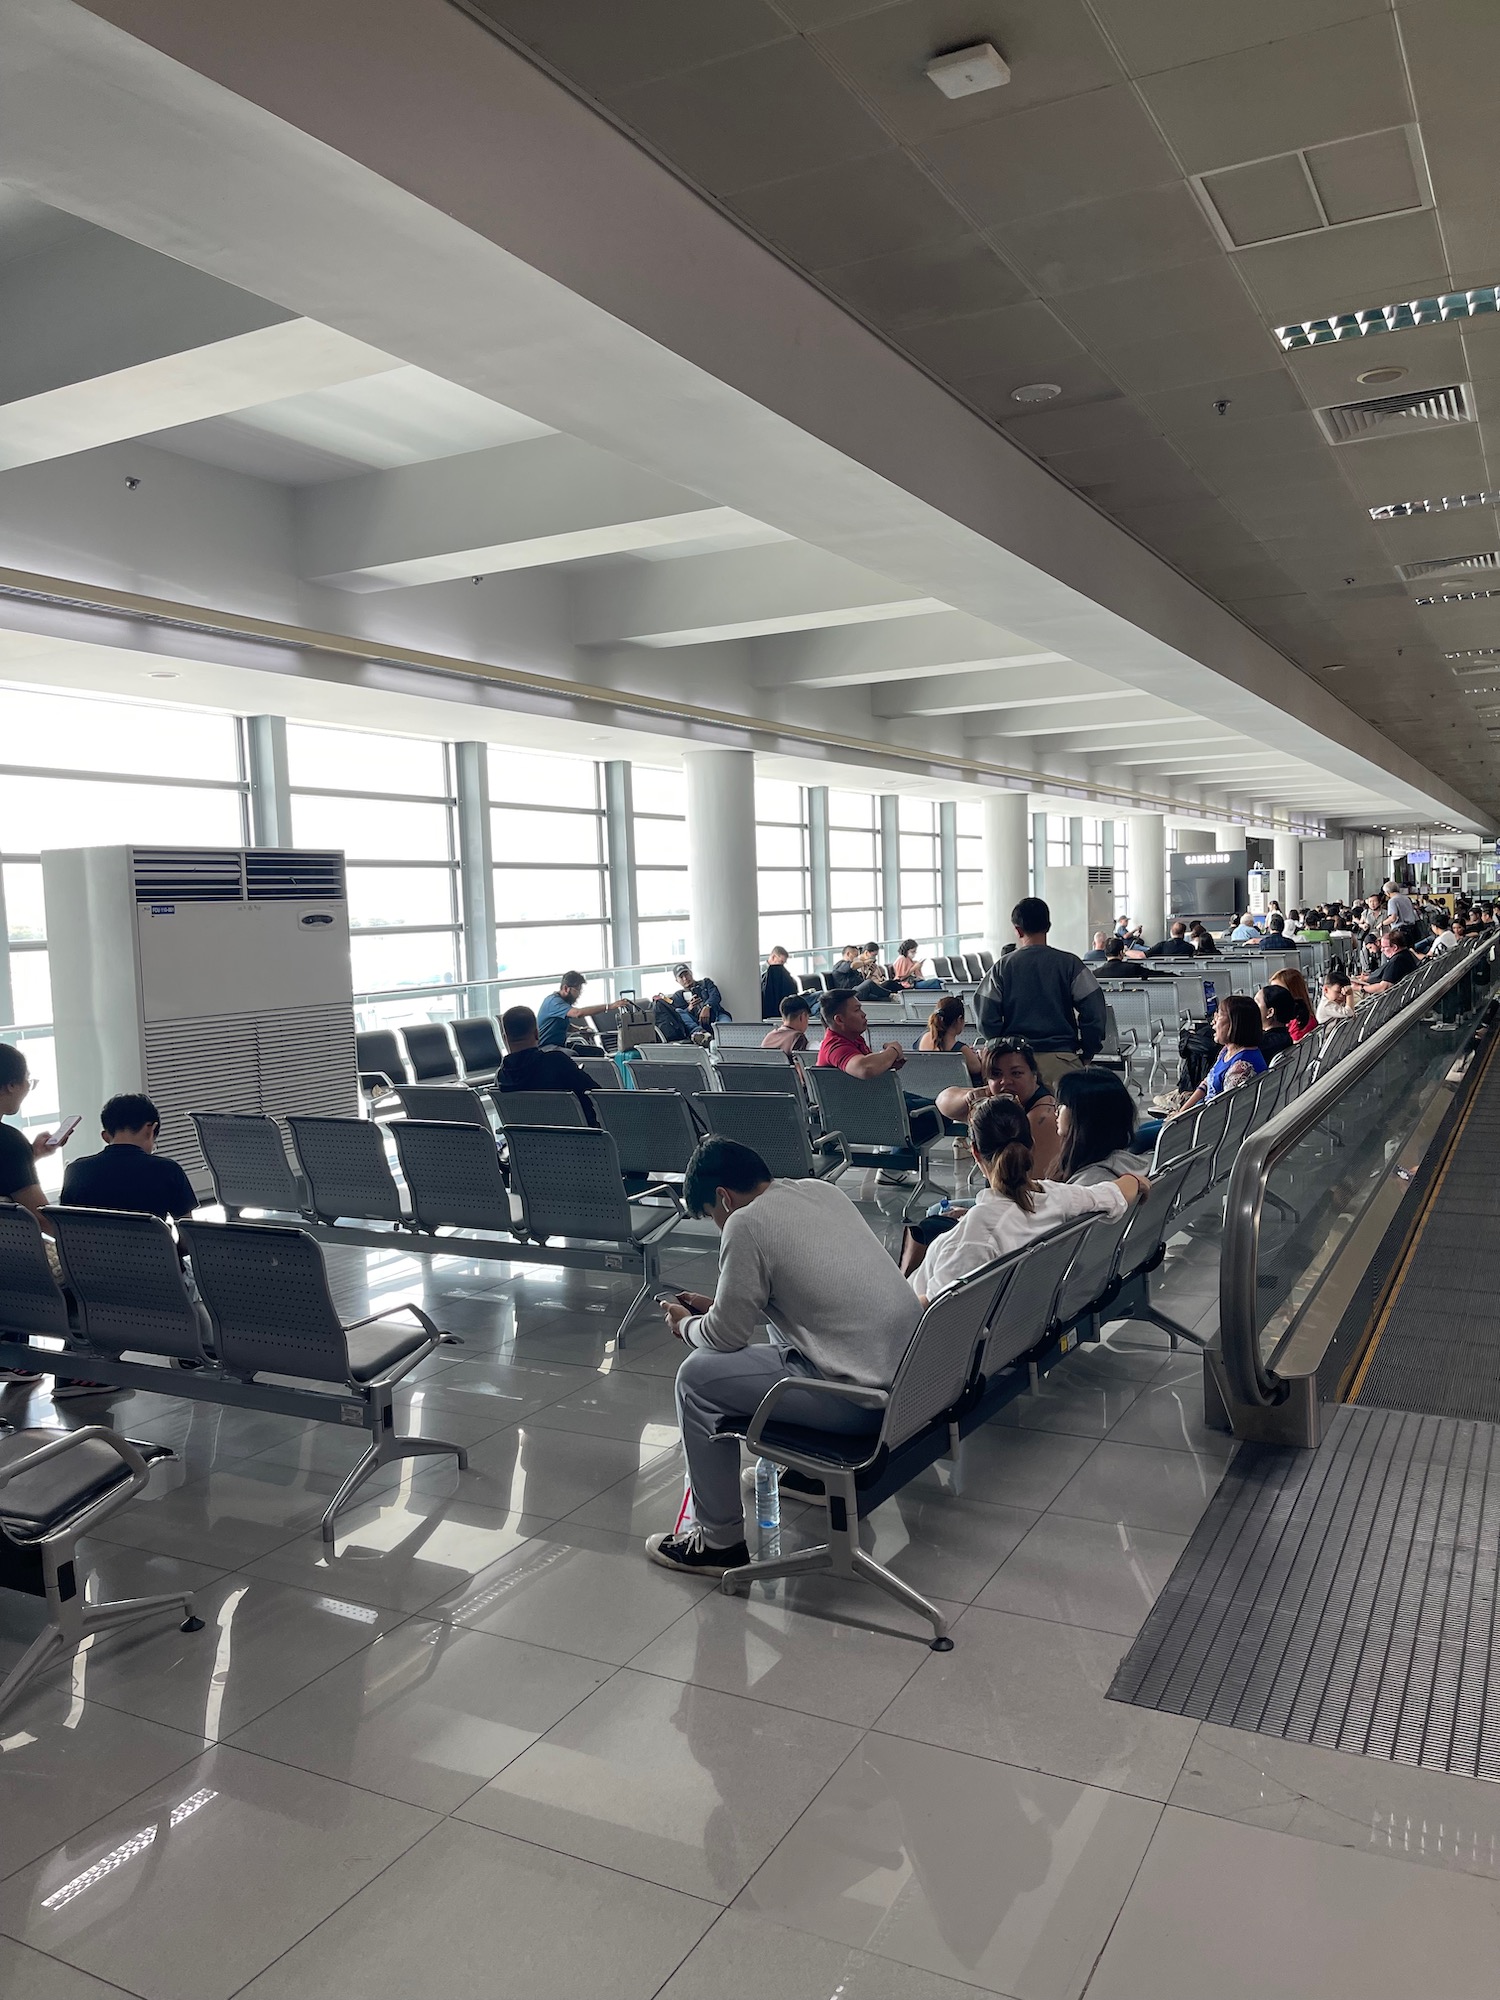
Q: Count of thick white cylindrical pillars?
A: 5